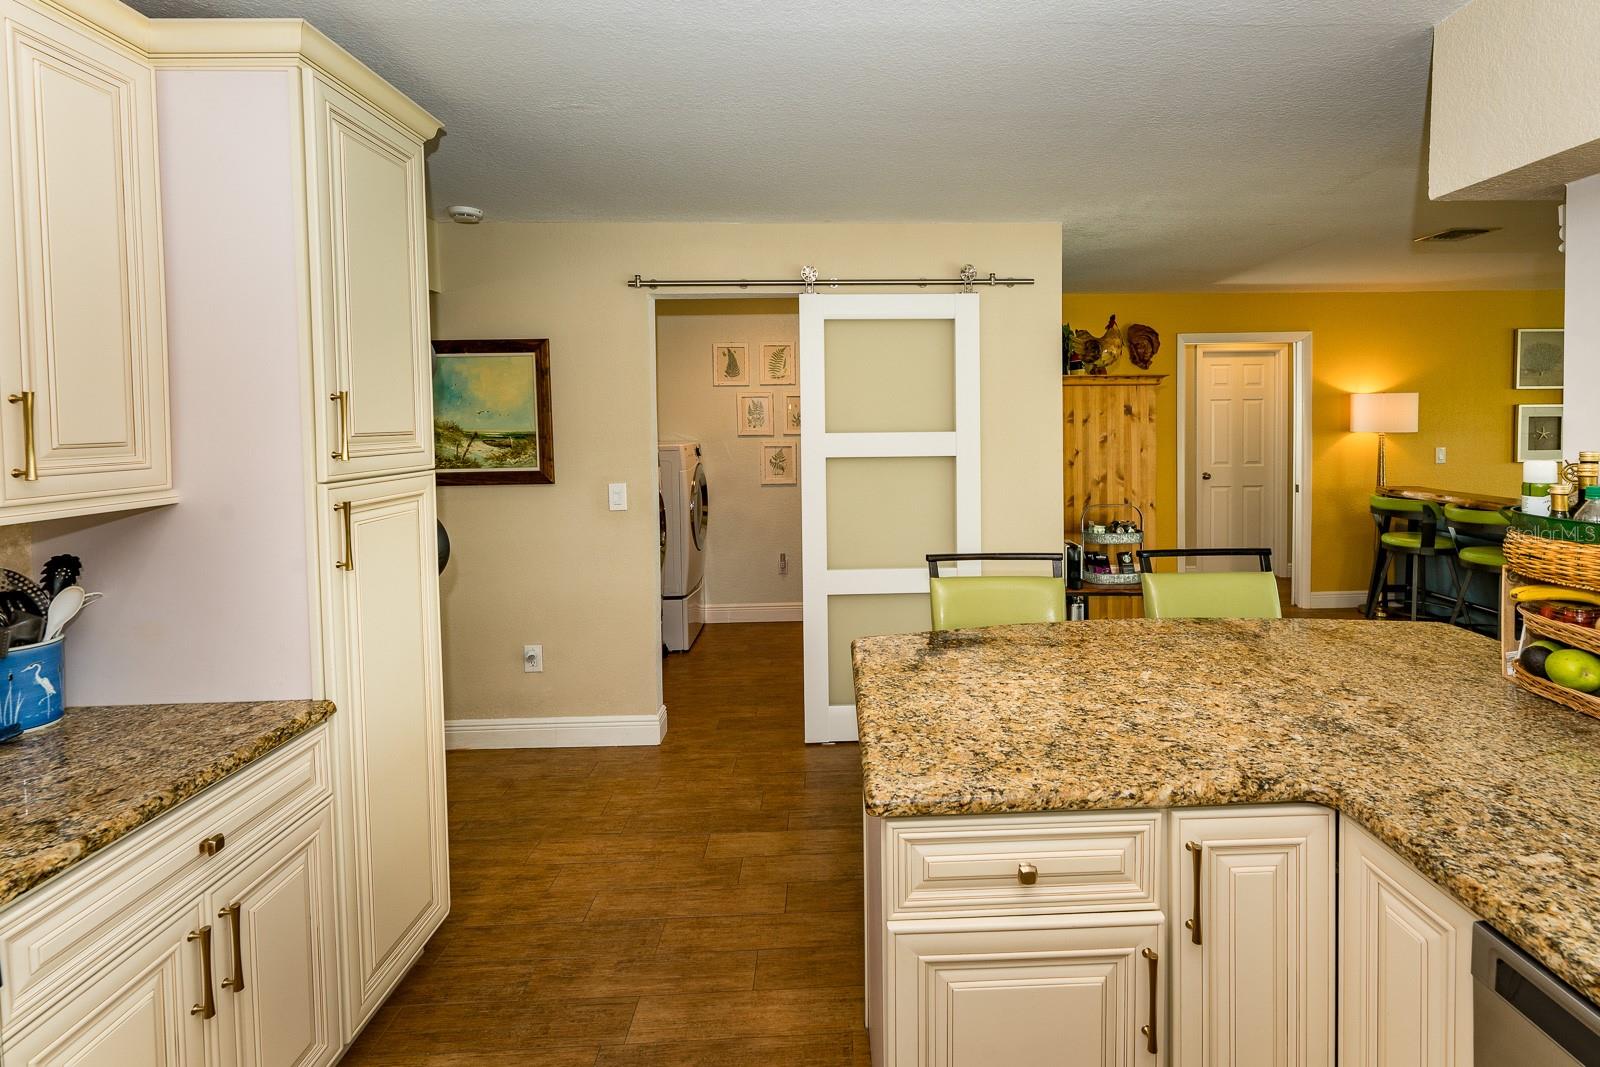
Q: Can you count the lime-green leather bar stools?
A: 4